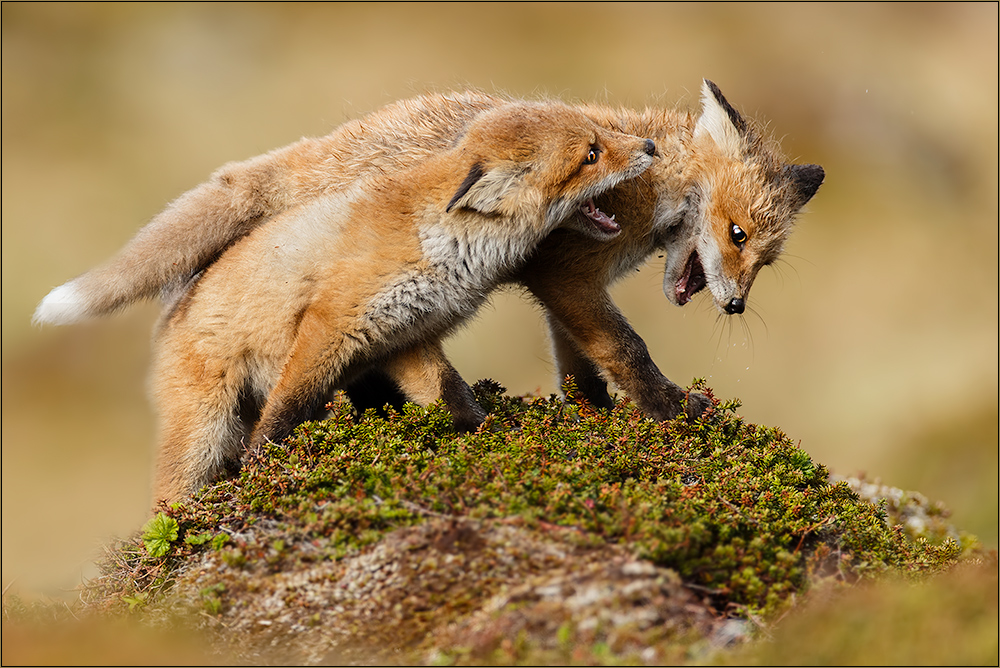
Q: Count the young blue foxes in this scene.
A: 0